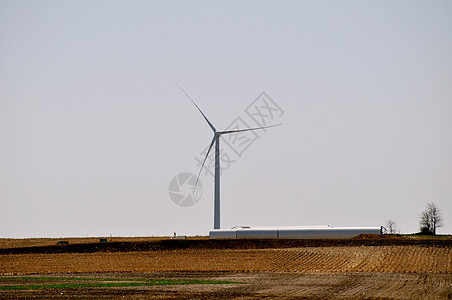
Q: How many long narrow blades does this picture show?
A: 3